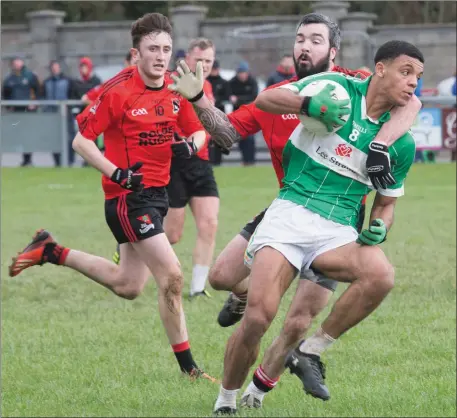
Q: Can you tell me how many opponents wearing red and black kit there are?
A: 3